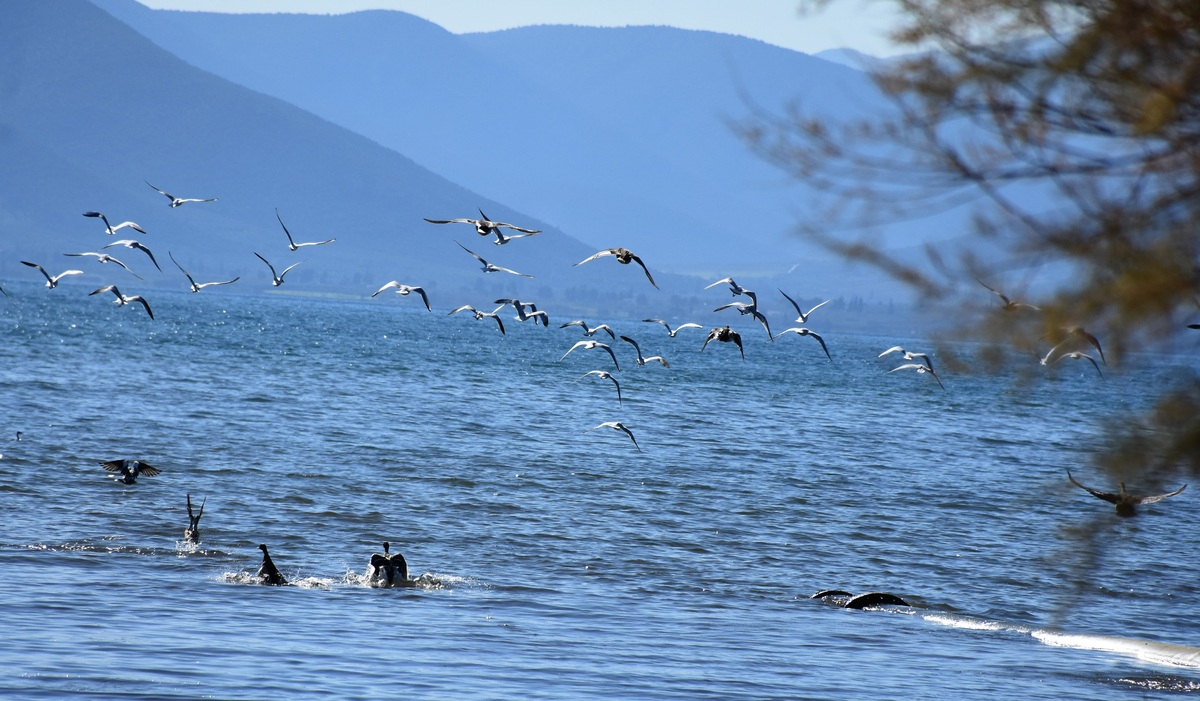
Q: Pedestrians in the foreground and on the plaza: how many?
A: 0